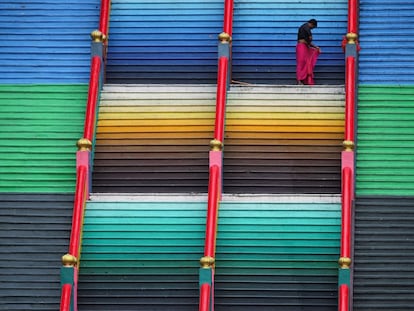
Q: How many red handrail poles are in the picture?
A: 12